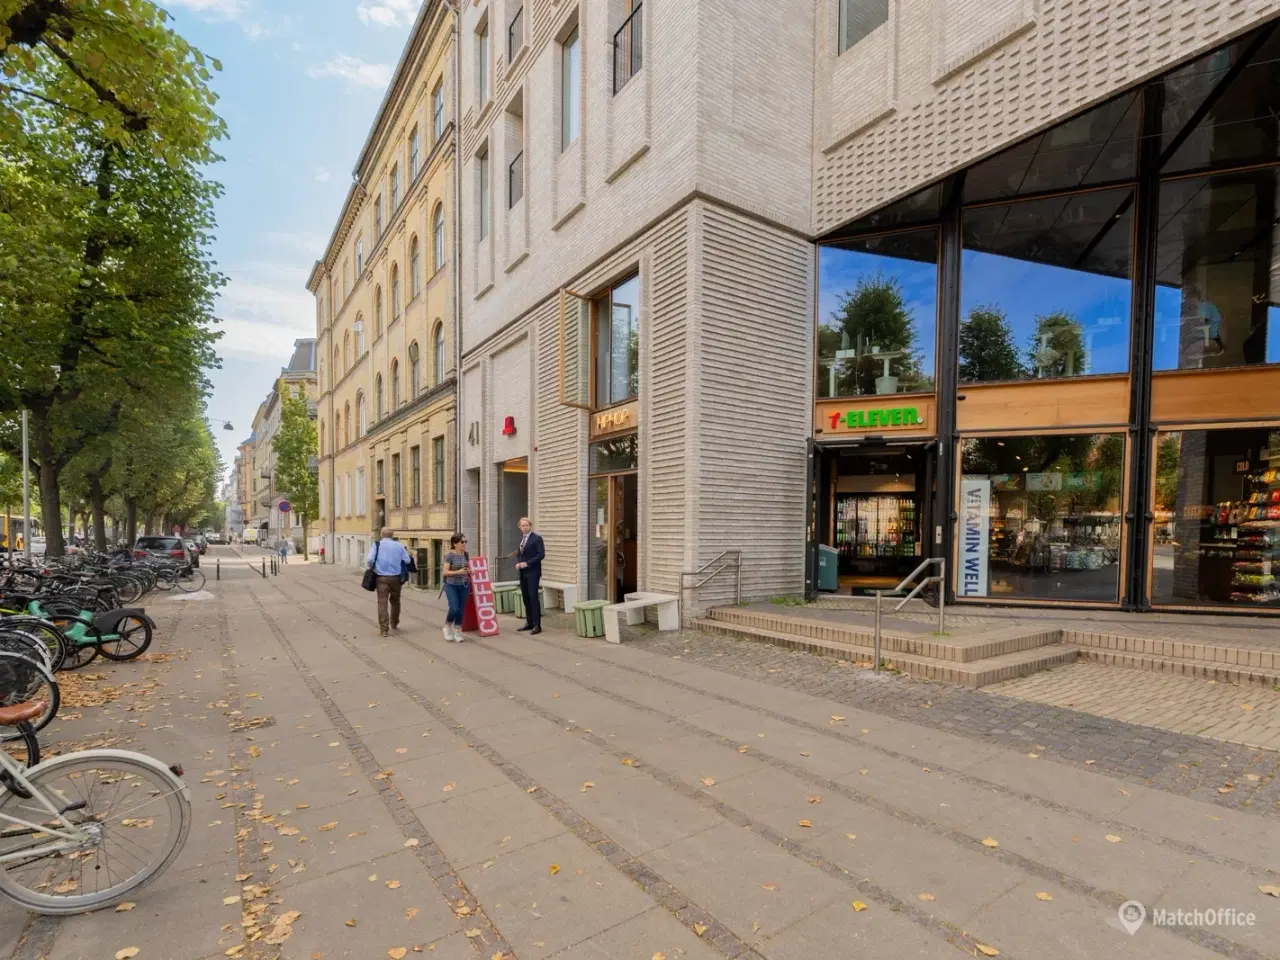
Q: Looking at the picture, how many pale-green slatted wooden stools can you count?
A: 3